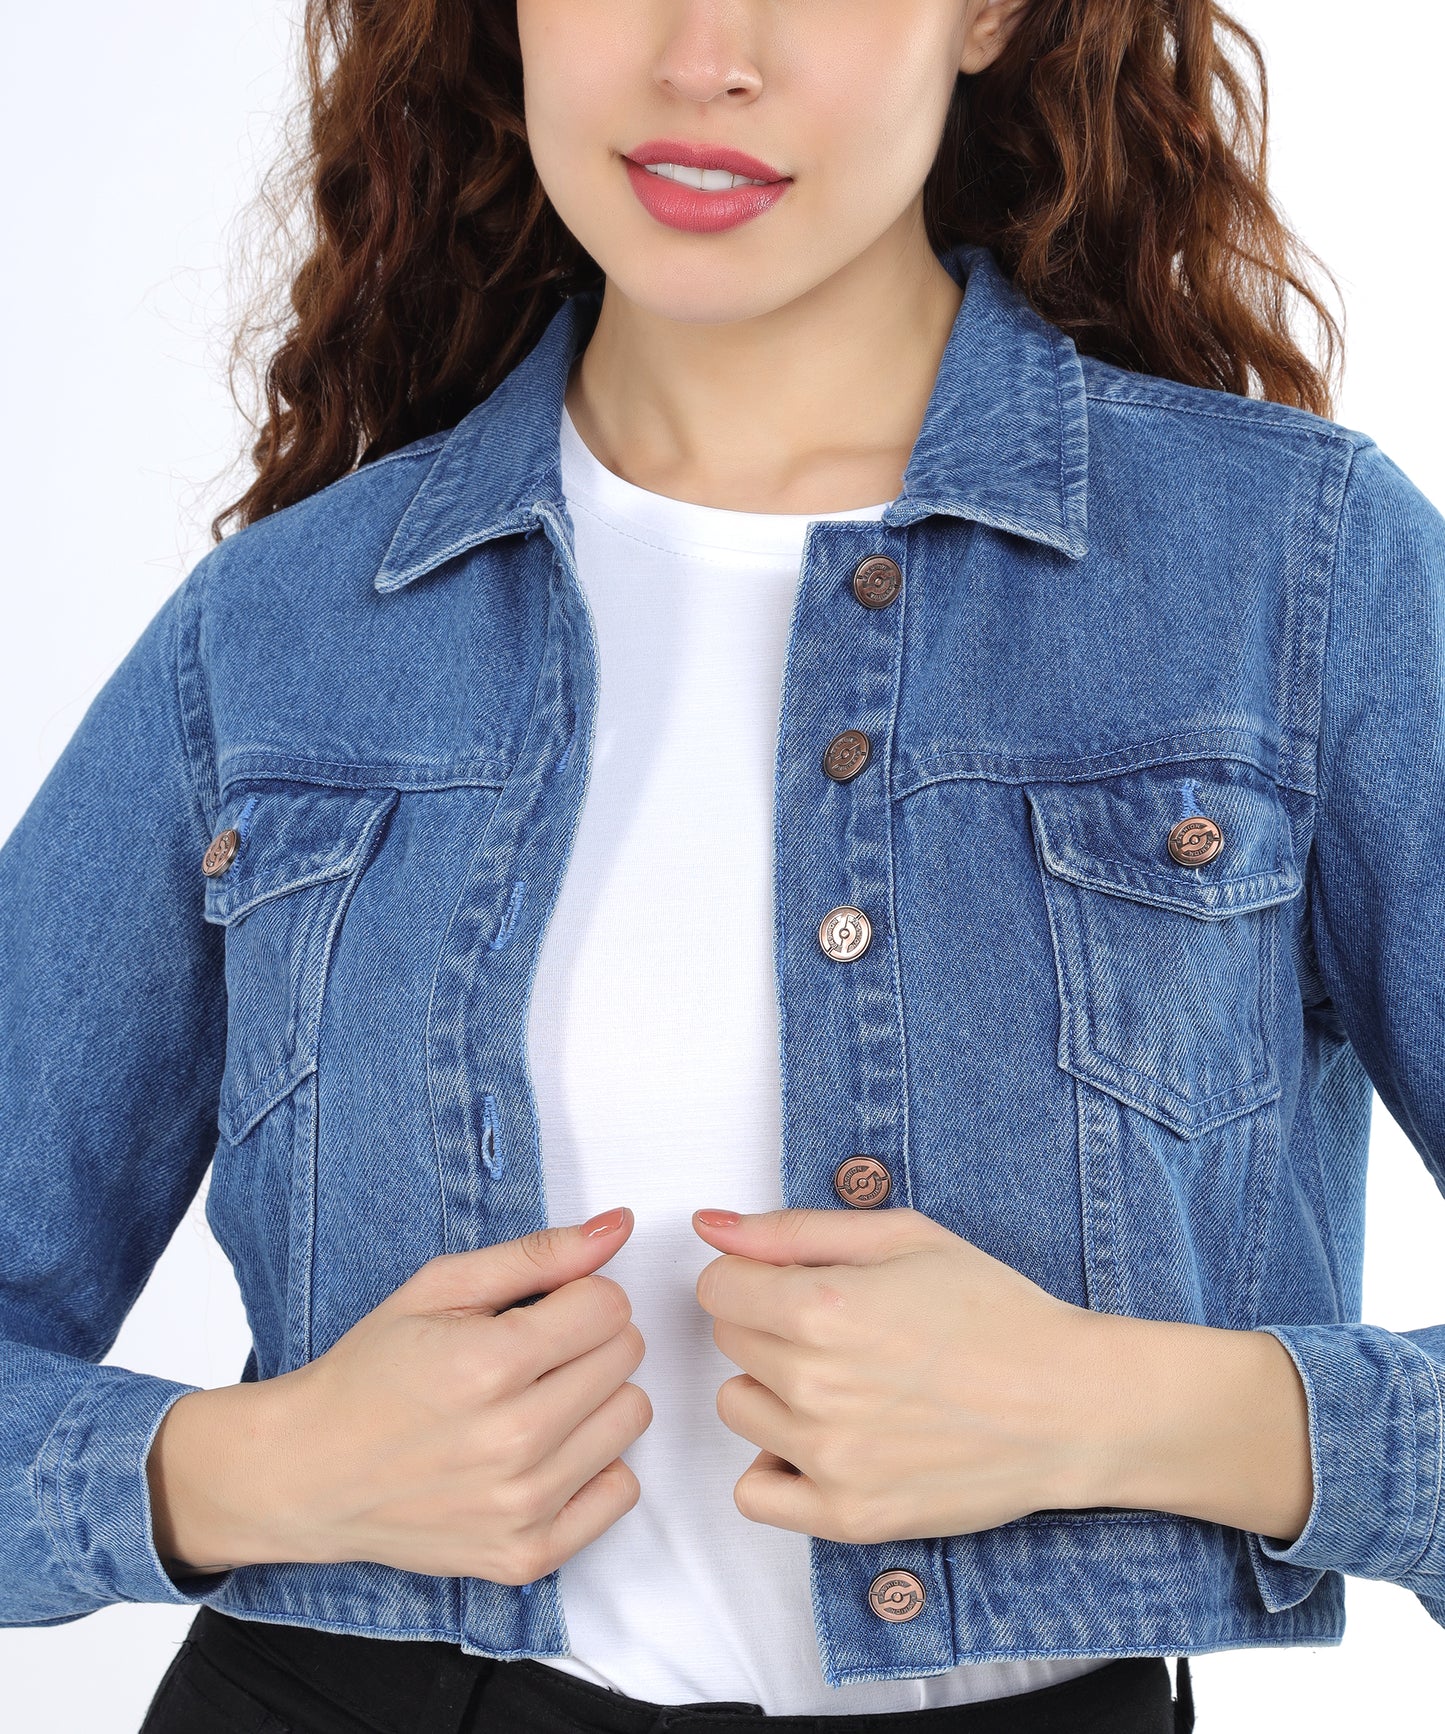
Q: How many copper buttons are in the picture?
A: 7